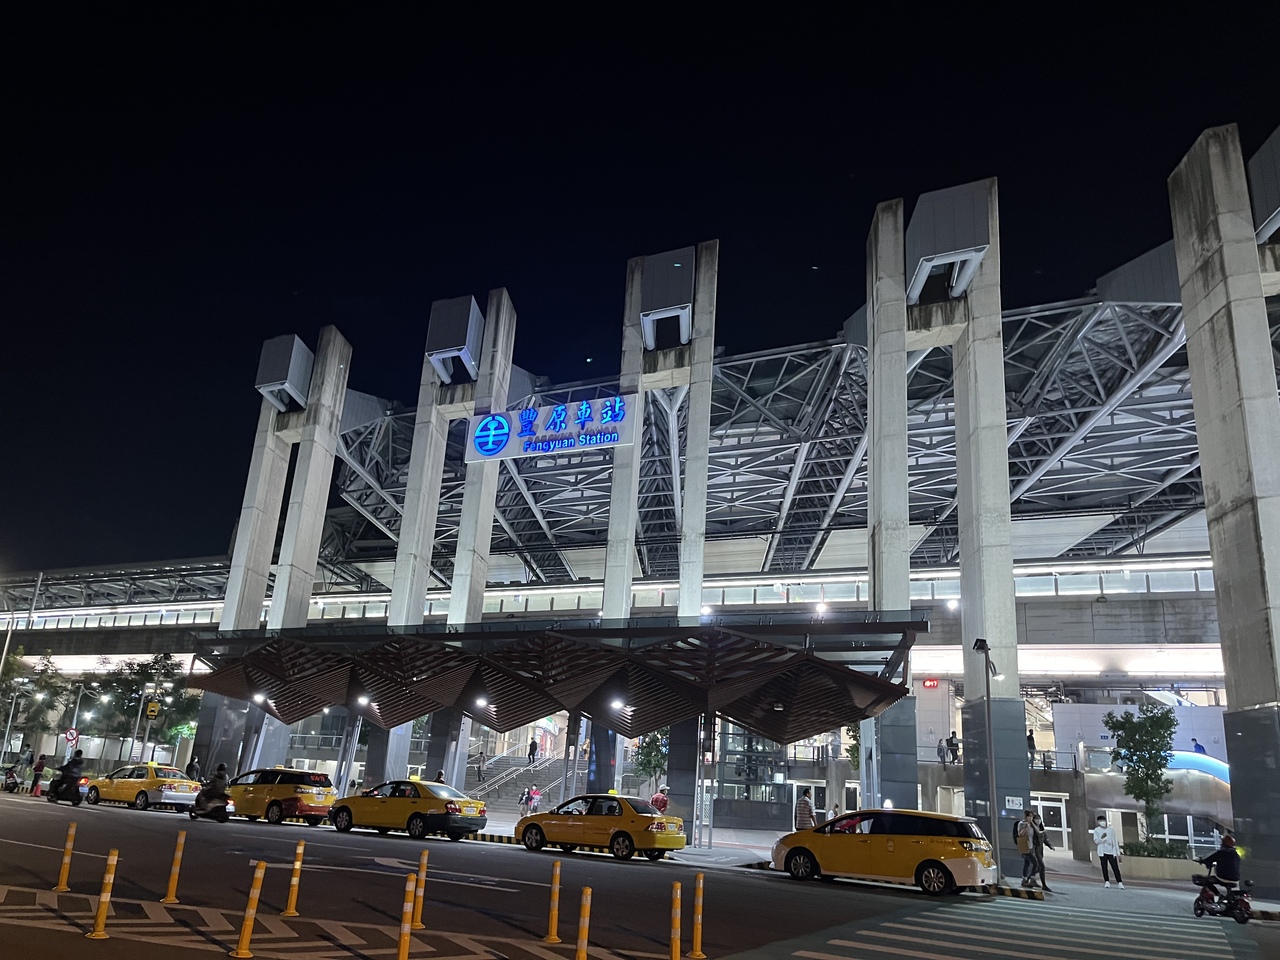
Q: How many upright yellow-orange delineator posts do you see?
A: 11